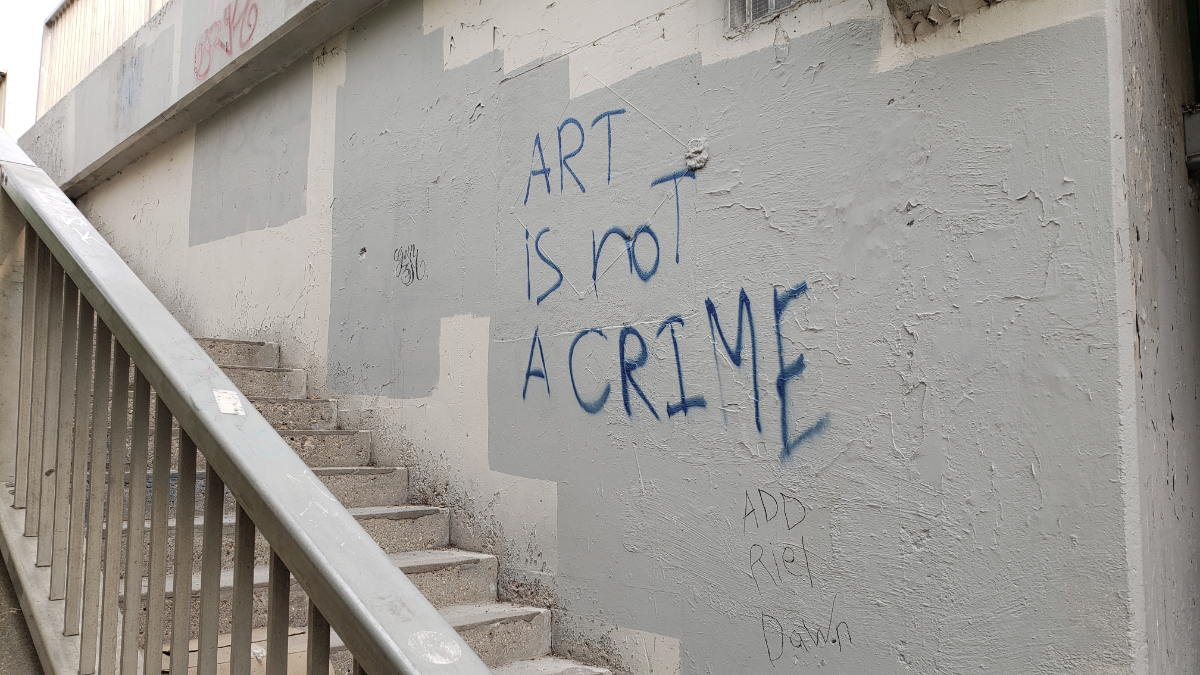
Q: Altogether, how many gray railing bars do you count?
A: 15